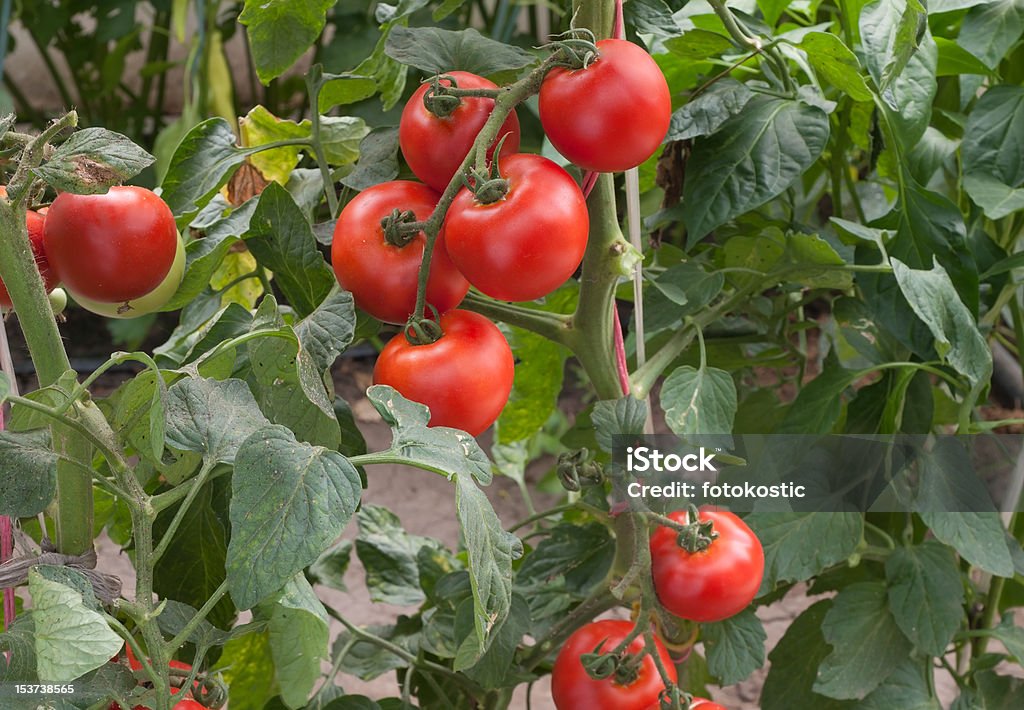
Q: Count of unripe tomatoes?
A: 2